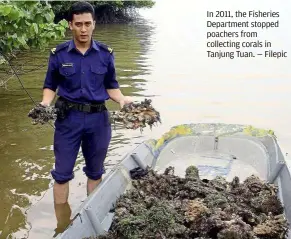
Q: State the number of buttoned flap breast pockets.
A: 2